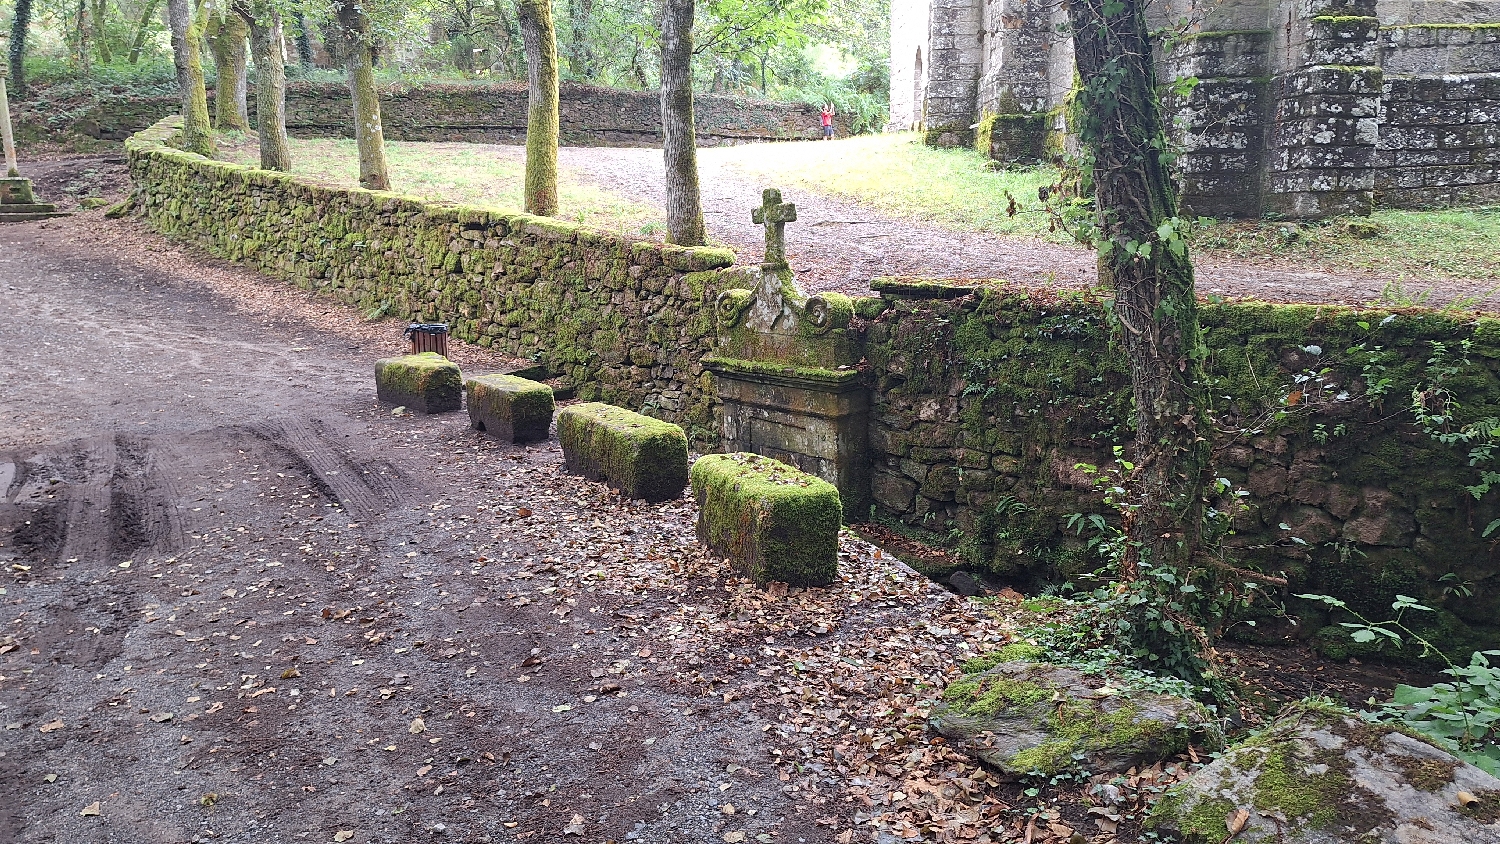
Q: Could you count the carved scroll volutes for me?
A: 2